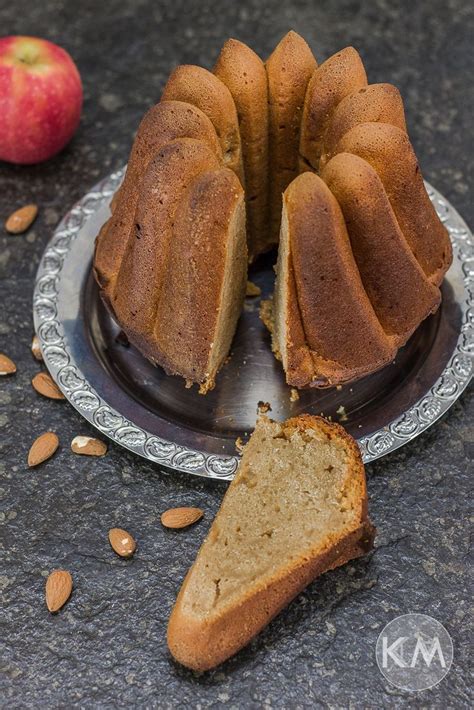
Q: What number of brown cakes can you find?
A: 1